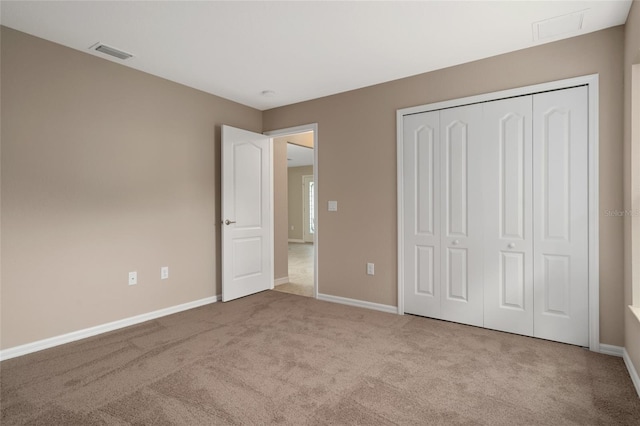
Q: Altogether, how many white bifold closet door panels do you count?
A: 4